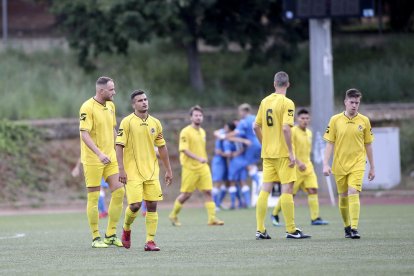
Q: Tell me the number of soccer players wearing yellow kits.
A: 6